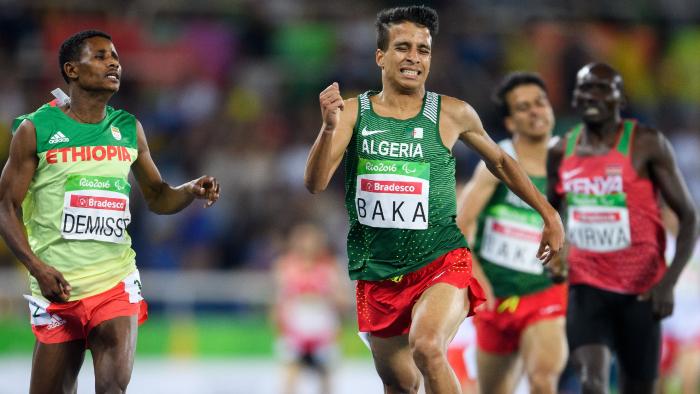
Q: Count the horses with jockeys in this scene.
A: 0